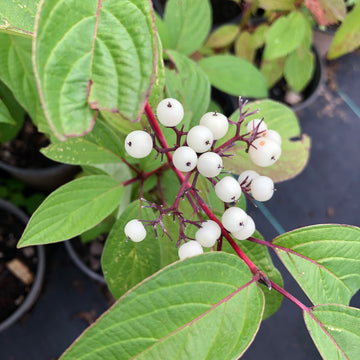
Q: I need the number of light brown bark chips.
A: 1